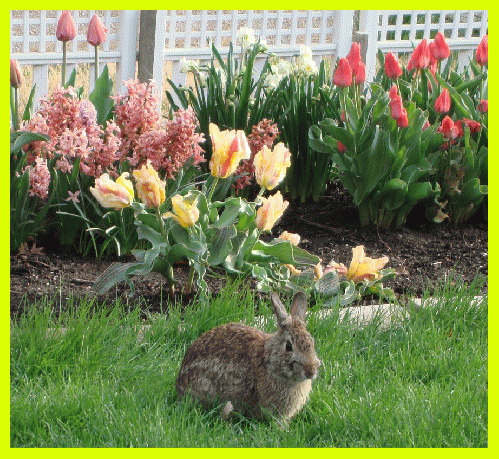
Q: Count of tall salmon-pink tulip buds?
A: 3